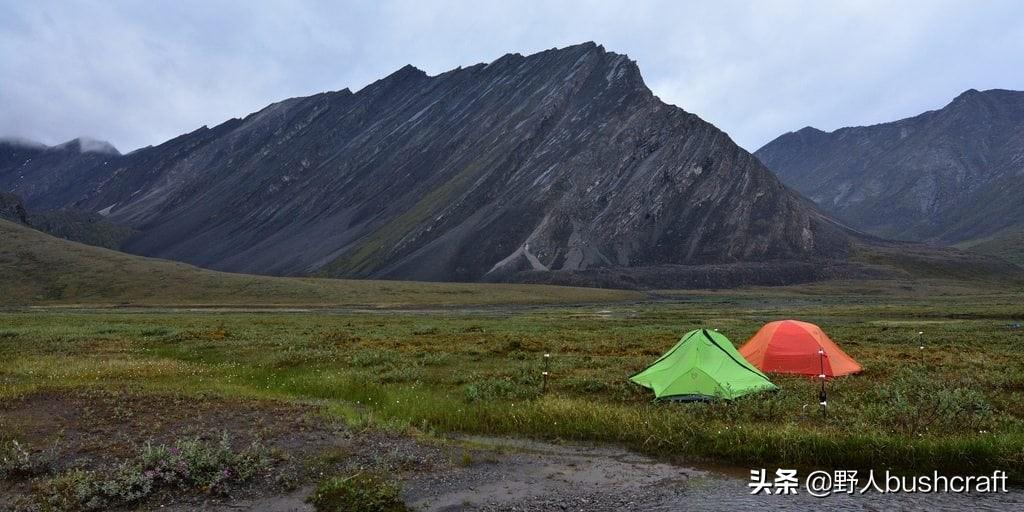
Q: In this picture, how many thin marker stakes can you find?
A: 3